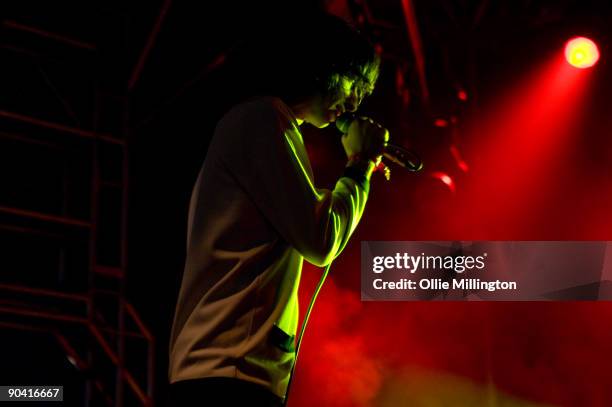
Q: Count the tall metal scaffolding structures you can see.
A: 1